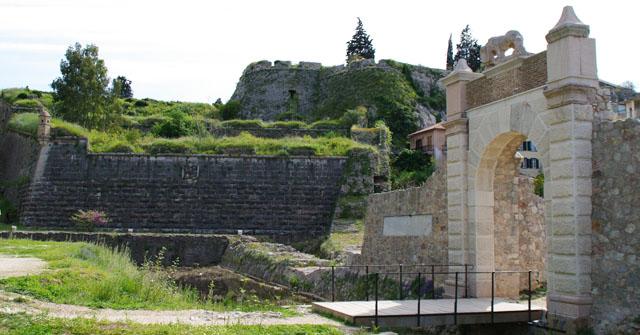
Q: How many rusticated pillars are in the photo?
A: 2